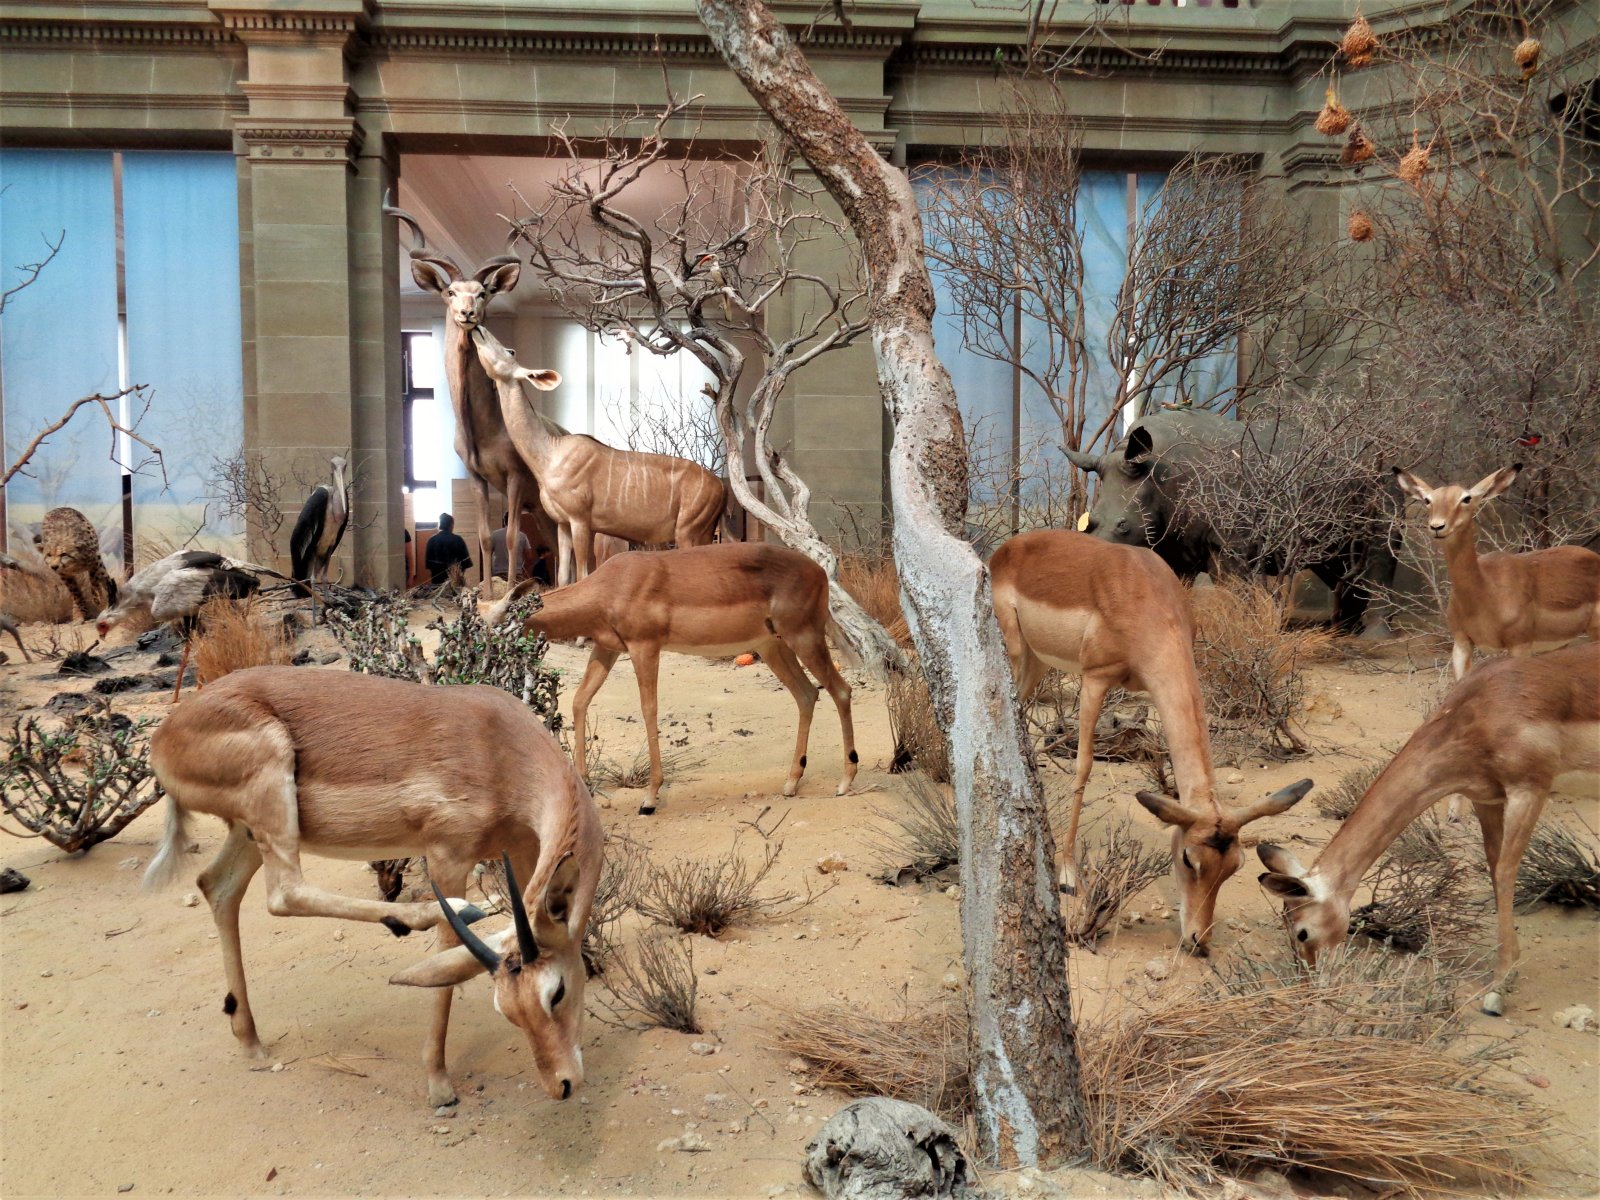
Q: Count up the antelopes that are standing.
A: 7